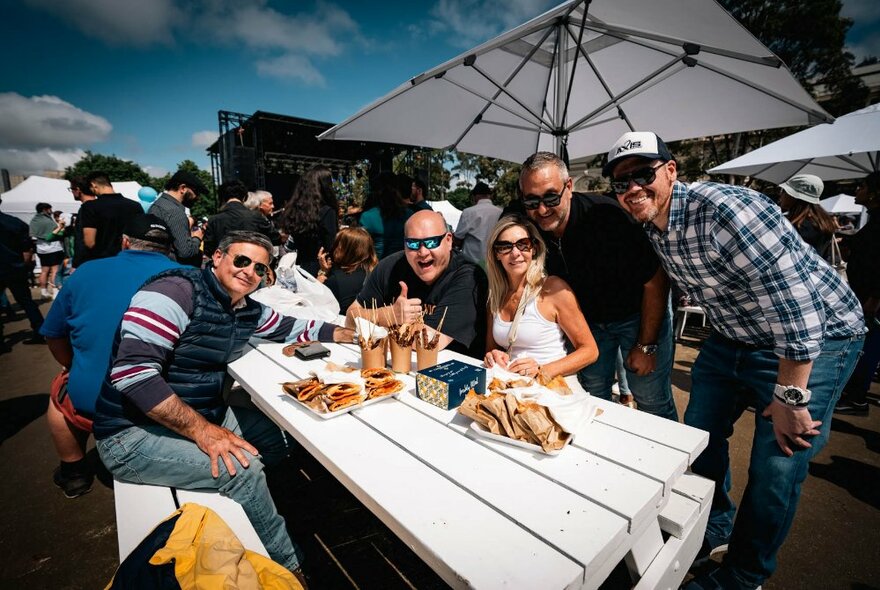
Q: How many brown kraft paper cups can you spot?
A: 3